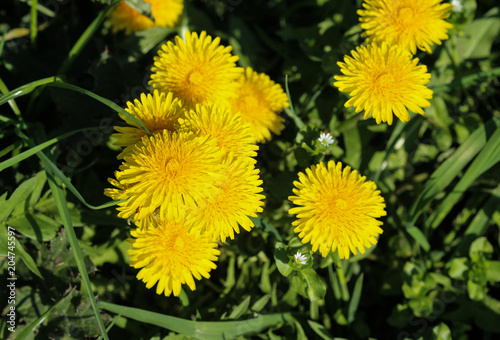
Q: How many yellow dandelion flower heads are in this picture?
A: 11